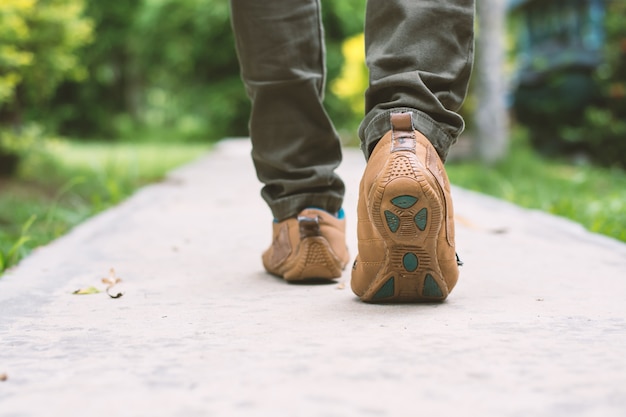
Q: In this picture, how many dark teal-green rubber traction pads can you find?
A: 6